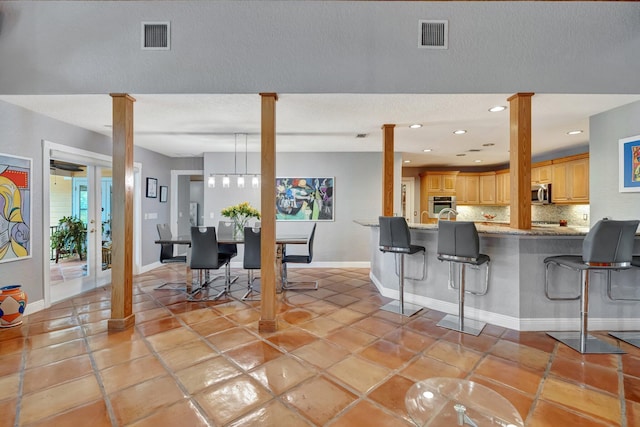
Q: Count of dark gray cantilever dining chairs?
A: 6